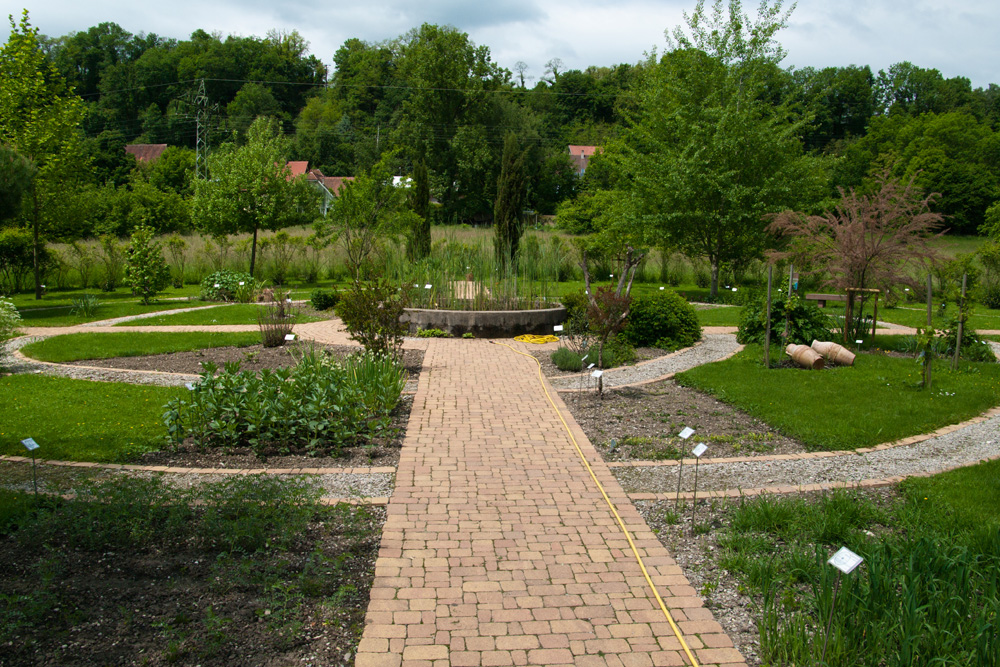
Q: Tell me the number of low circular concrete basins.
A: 1